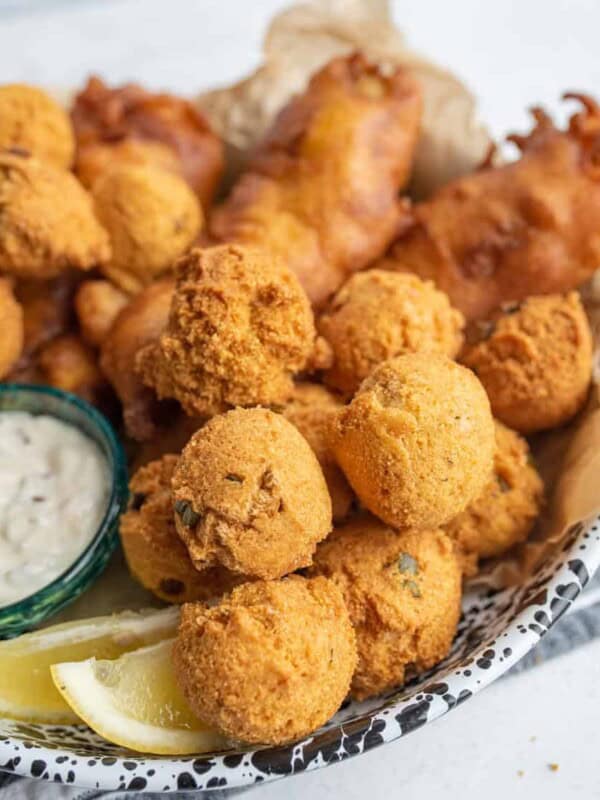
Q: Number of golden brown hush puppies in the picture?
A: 14